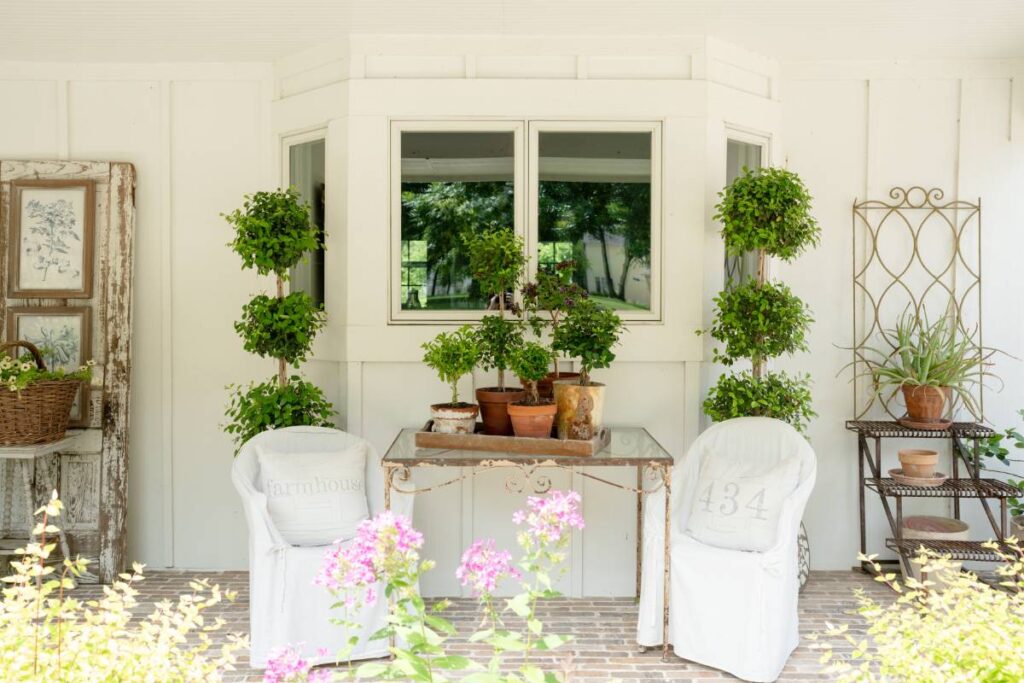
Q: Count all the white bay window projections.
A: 1